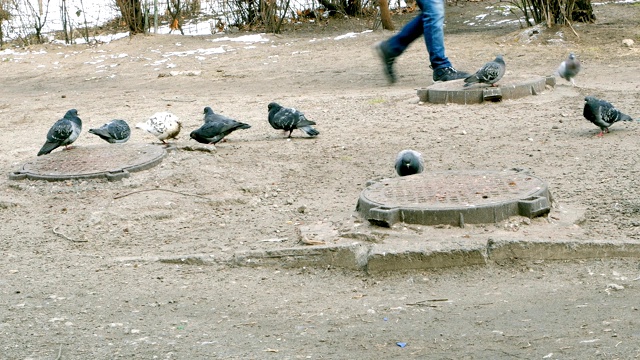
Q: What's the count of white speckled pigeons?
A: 1